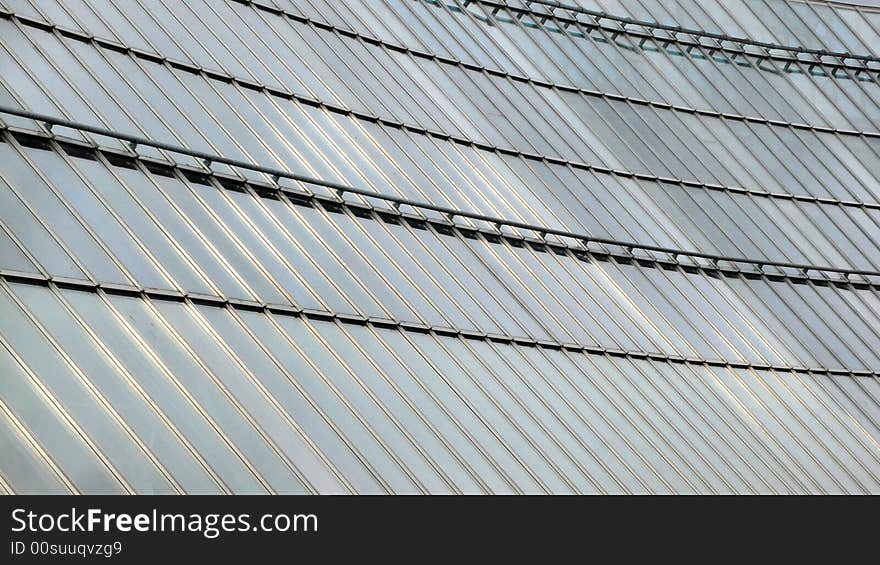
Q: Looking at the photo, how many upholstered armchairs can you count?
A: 0